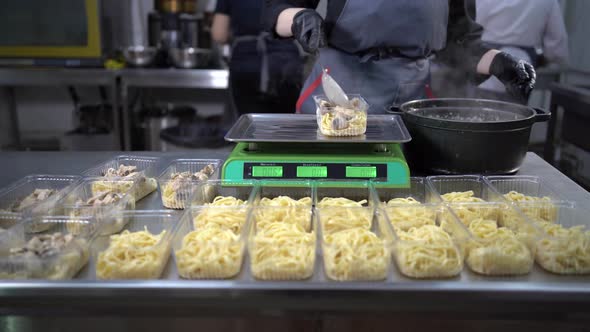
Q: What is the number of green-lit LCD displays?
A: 3